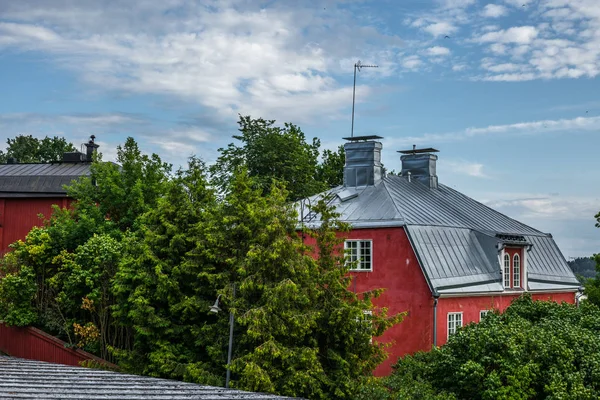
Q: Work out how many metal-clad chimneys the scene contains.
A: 2